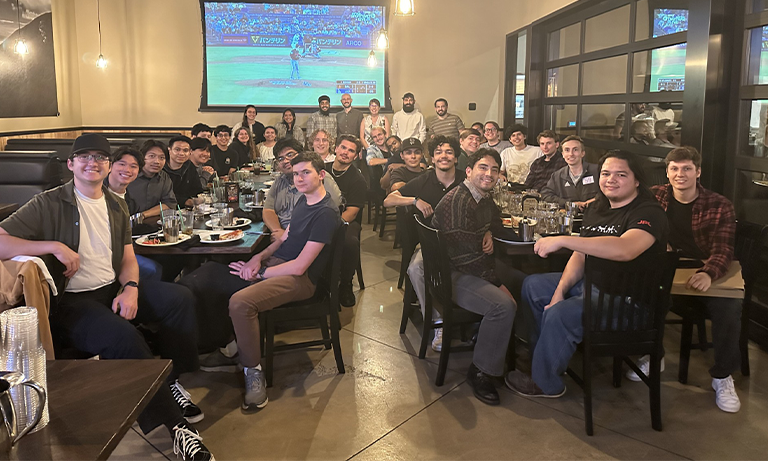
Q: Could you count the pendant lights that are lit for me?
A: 5